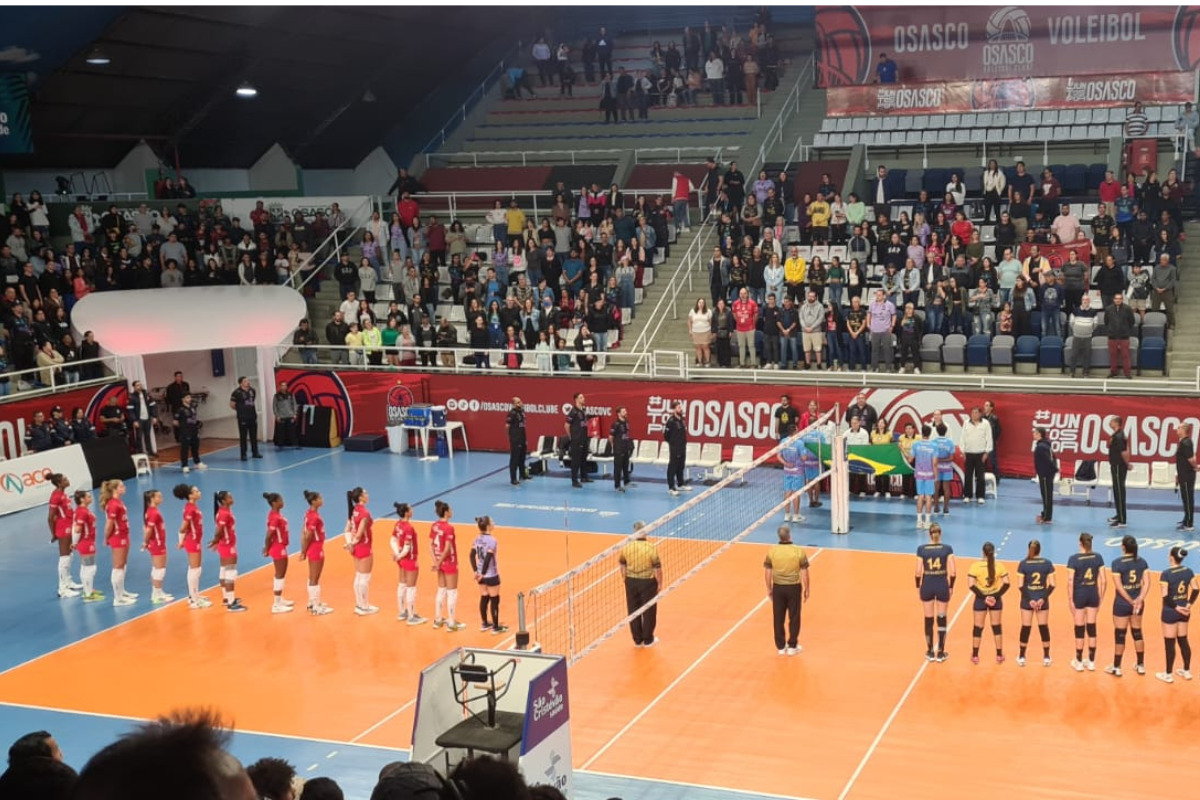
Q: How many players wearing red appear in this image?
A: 11